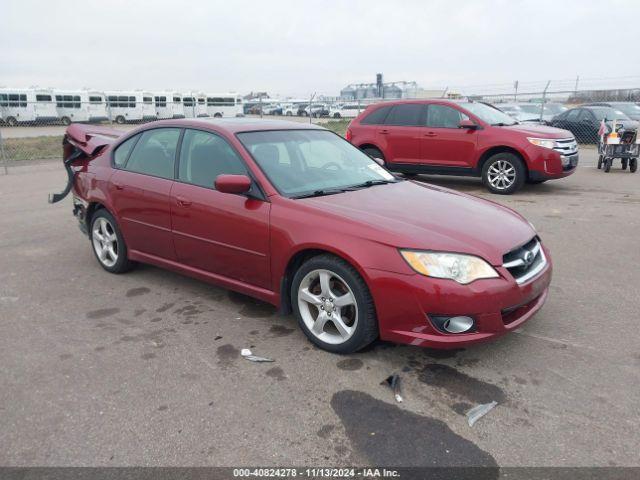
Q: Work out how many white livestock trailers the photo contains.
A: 0